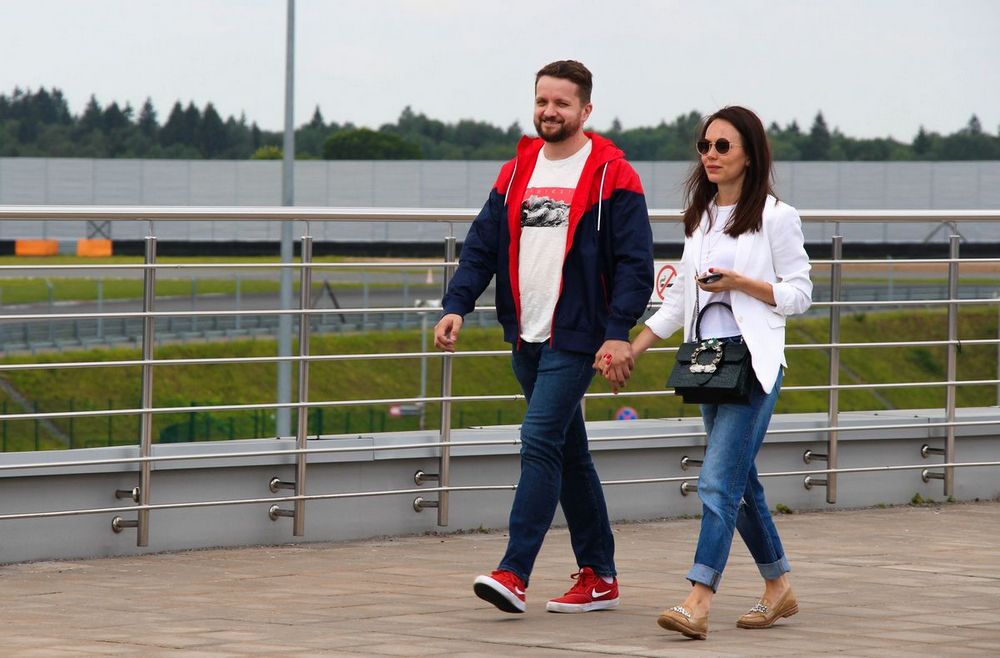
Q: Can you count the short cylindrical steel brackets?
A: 12